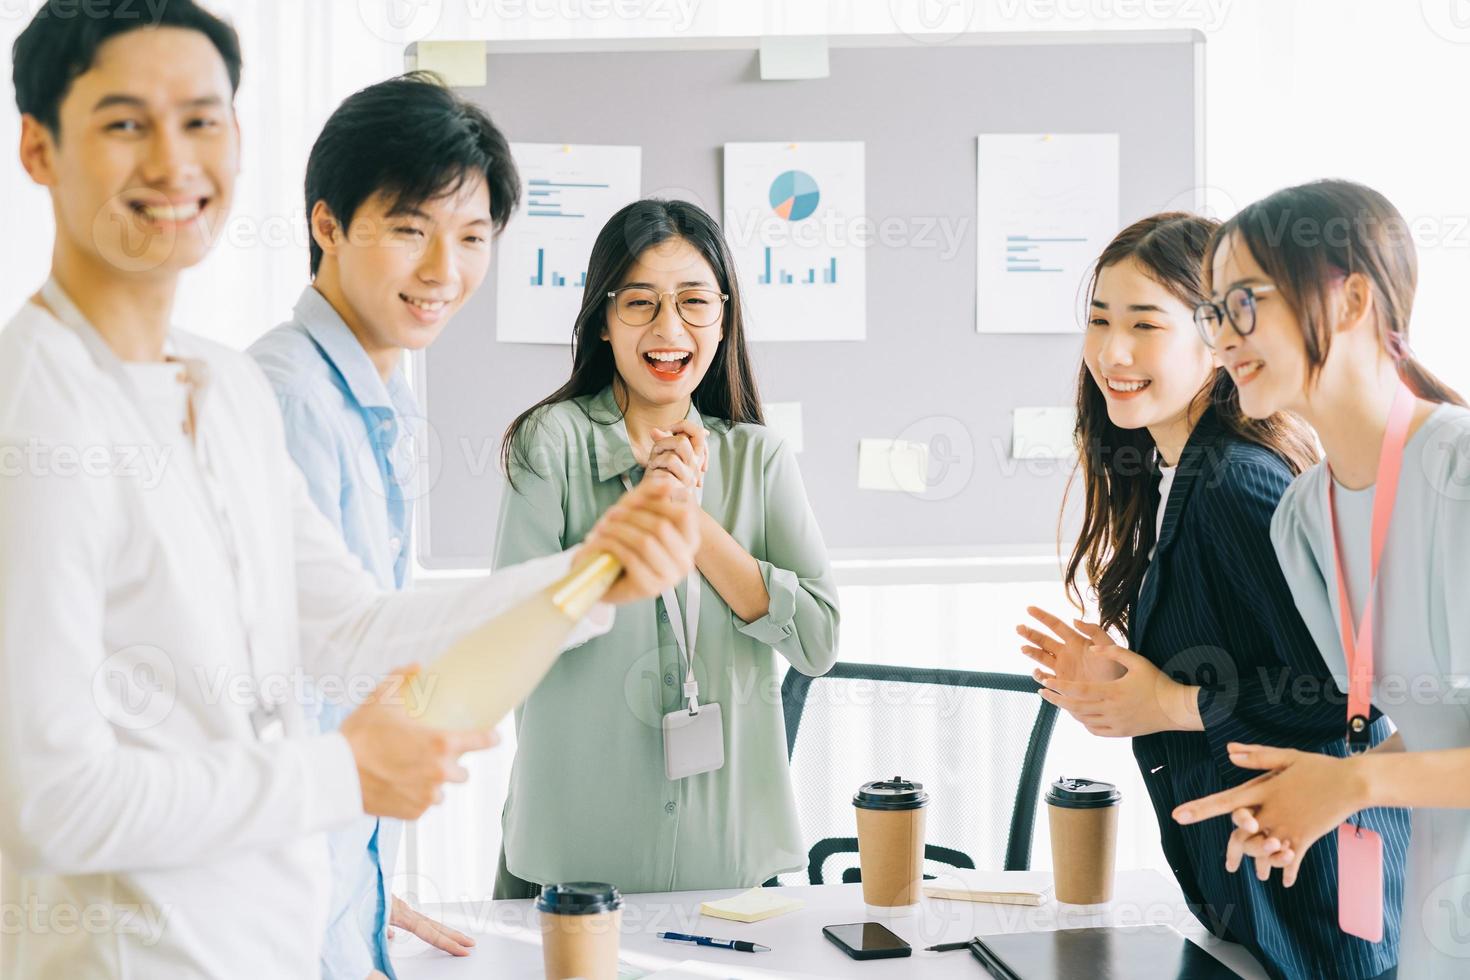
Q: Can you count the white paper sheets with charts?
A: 3